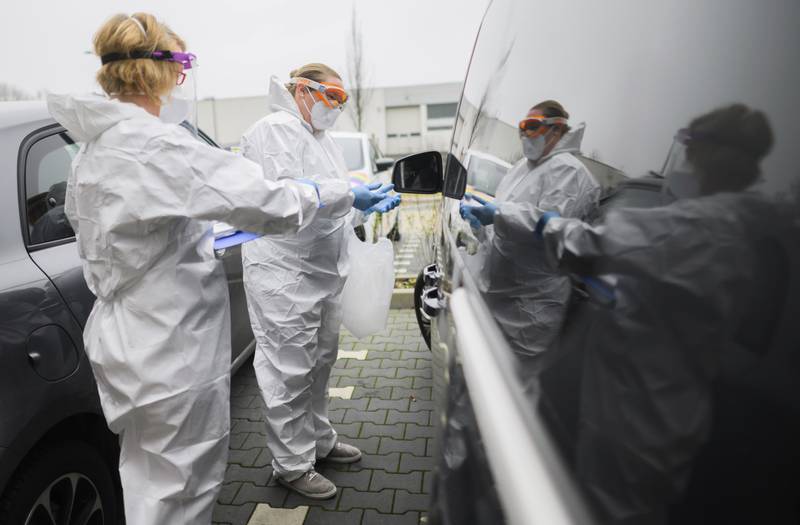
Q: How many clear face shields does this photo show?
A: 1